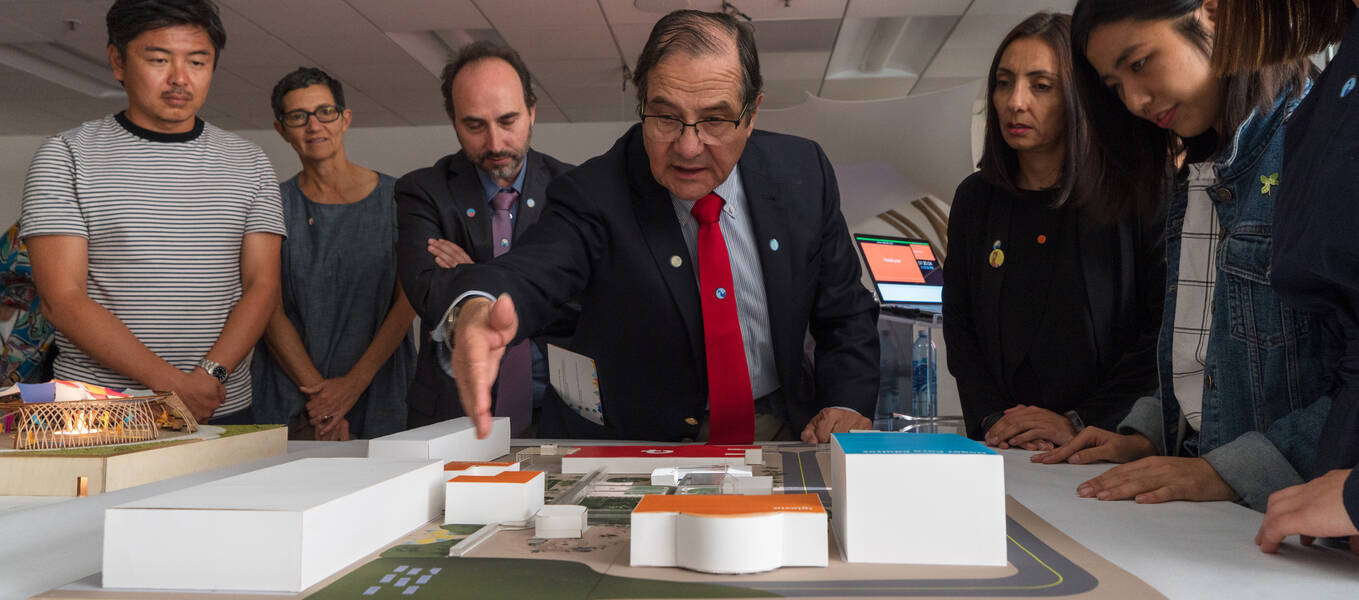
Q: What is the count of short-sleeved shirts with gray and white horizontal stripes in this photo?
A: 1